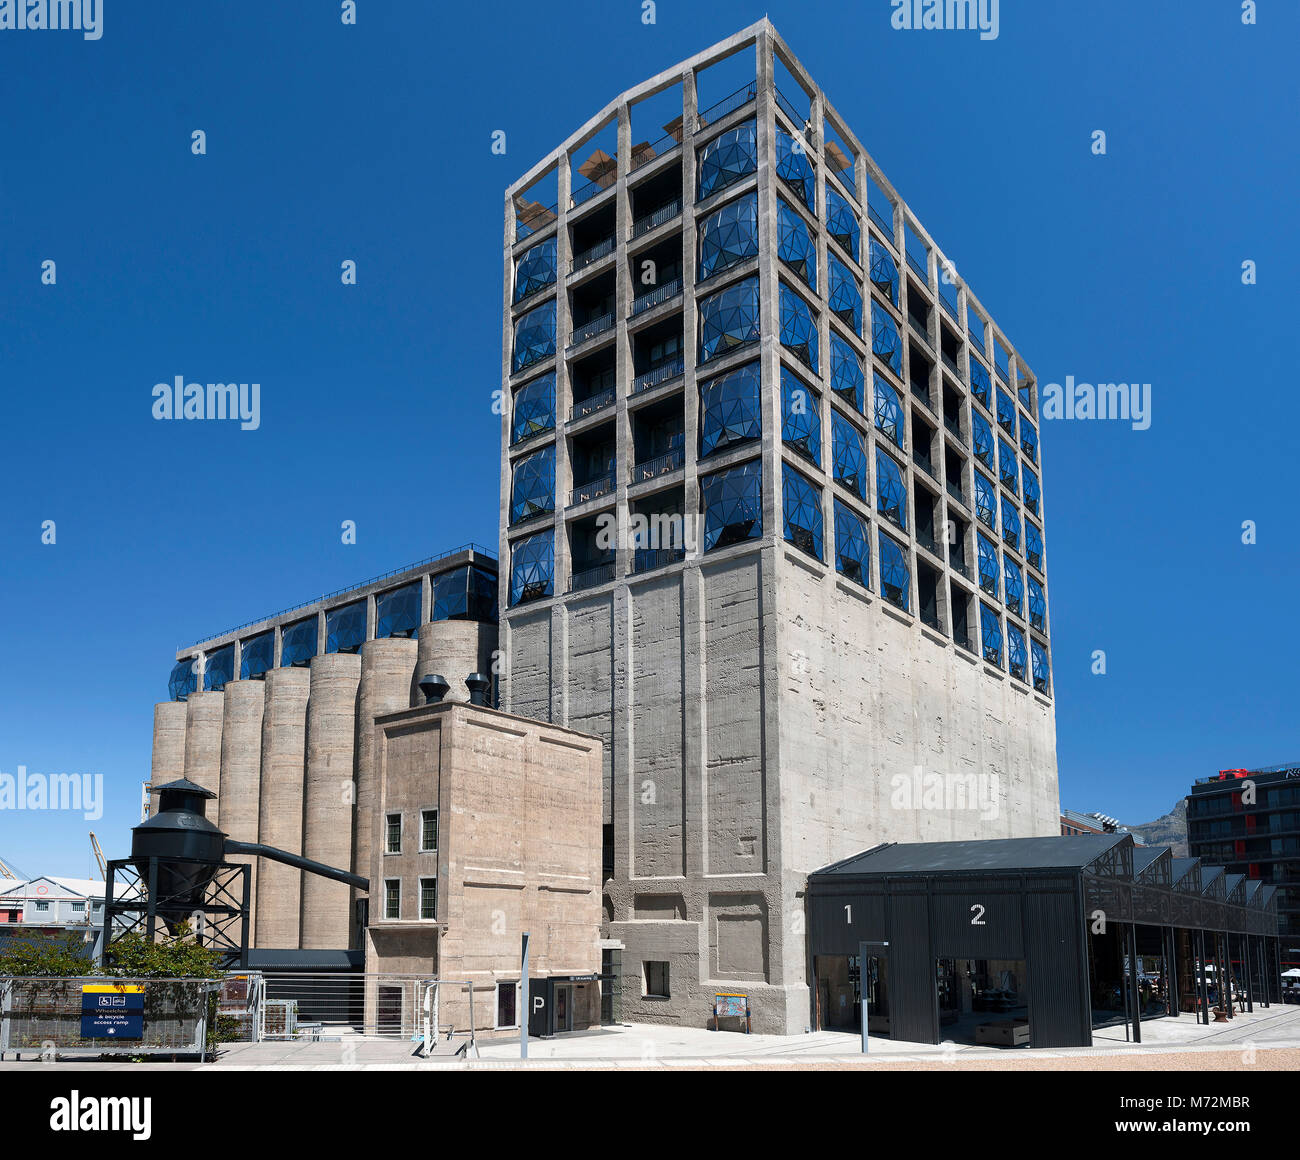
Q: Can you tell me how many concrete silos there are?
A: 7